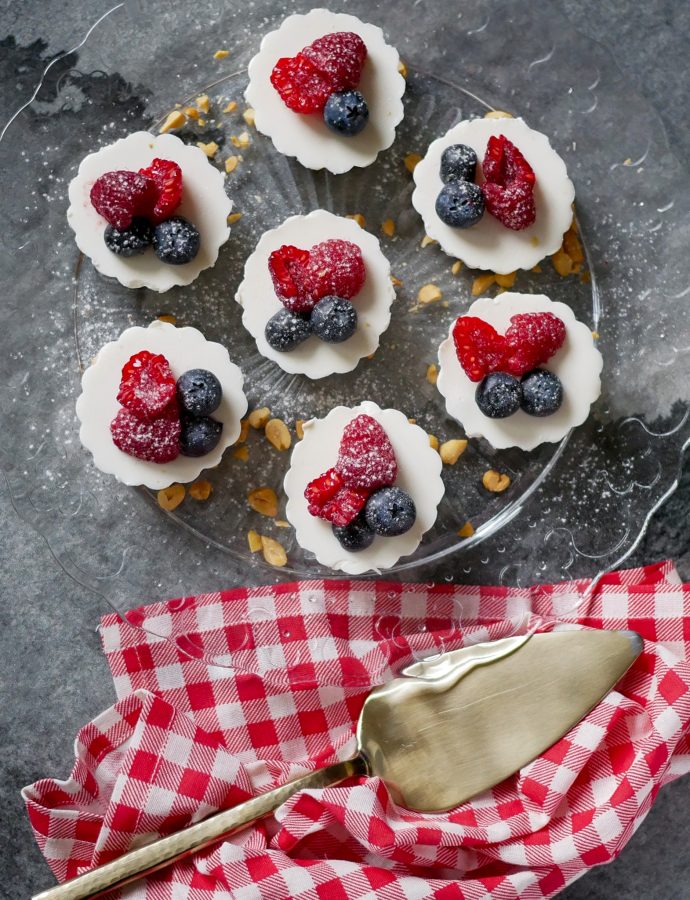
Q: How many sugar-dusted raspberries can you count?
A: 14